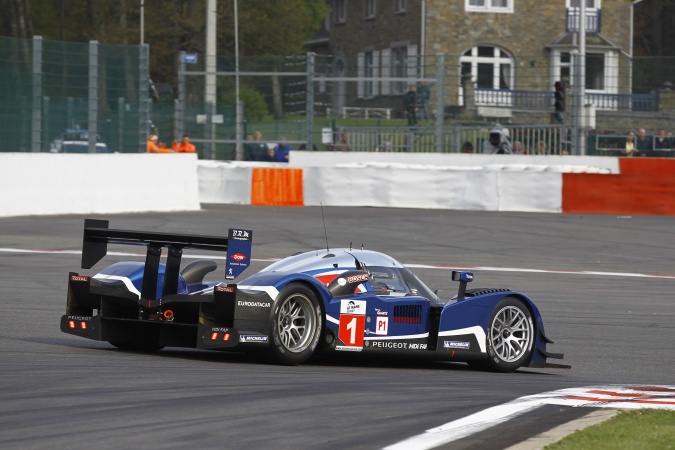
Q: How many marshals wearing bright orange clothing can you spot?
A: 3